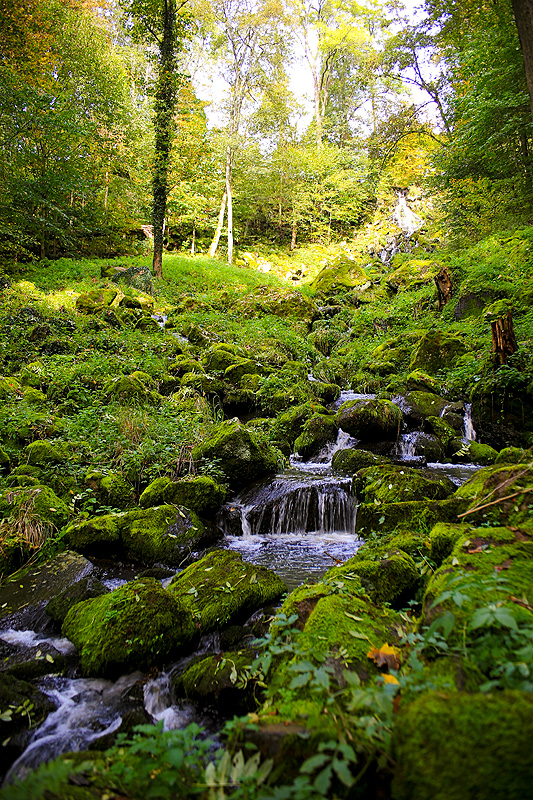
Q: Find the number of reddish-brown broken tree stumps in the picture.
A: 2